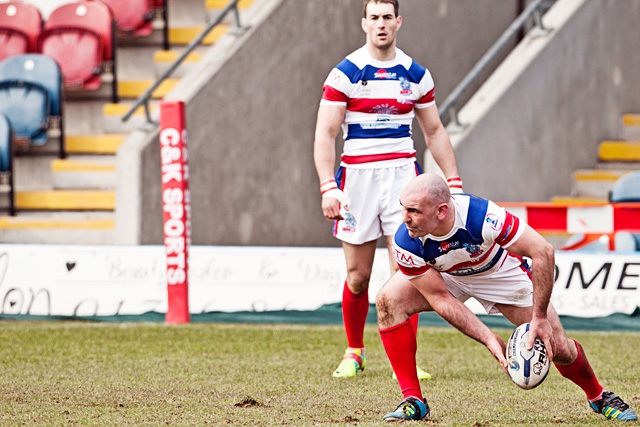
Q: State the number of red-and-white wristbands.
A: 2